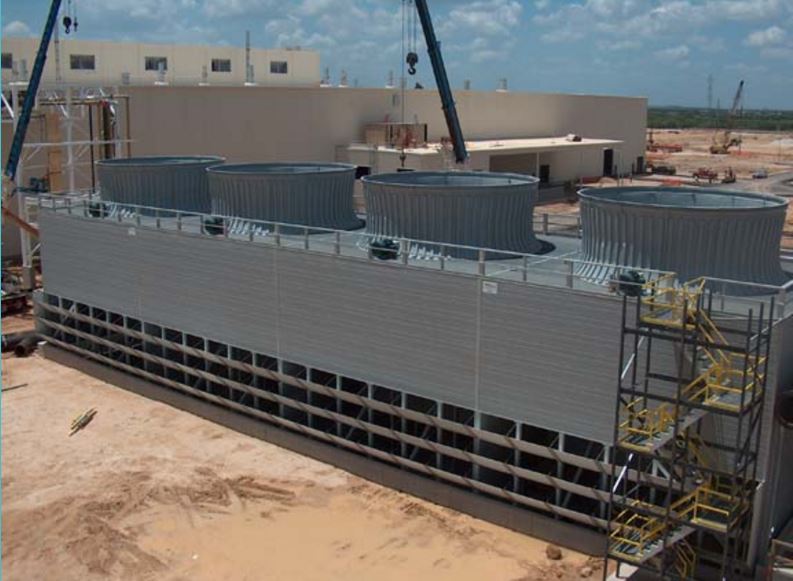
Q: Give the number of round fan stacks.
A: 4